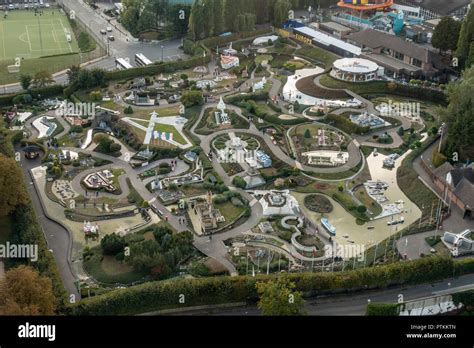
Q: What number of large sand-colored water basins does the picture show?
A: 2